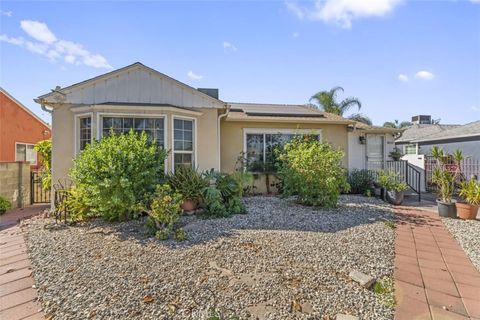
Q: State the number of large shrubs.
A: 2